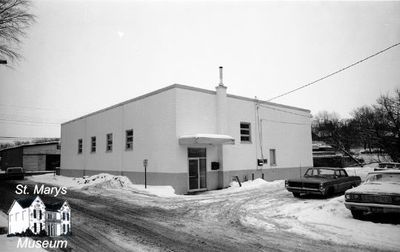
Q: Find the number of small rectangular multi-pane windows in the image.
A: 5